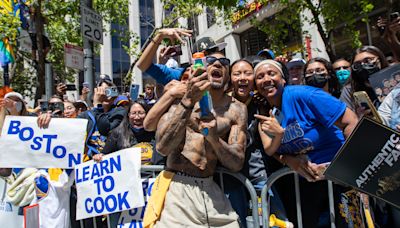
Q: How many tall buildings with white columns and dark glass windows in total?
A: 1